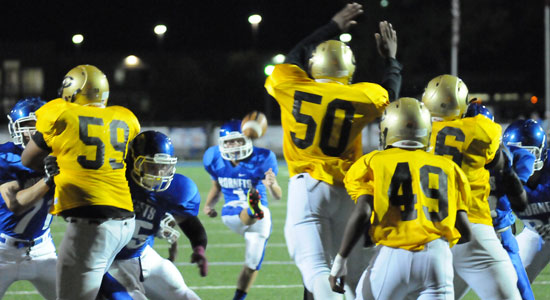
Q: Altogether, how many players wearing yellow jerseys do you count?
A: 4